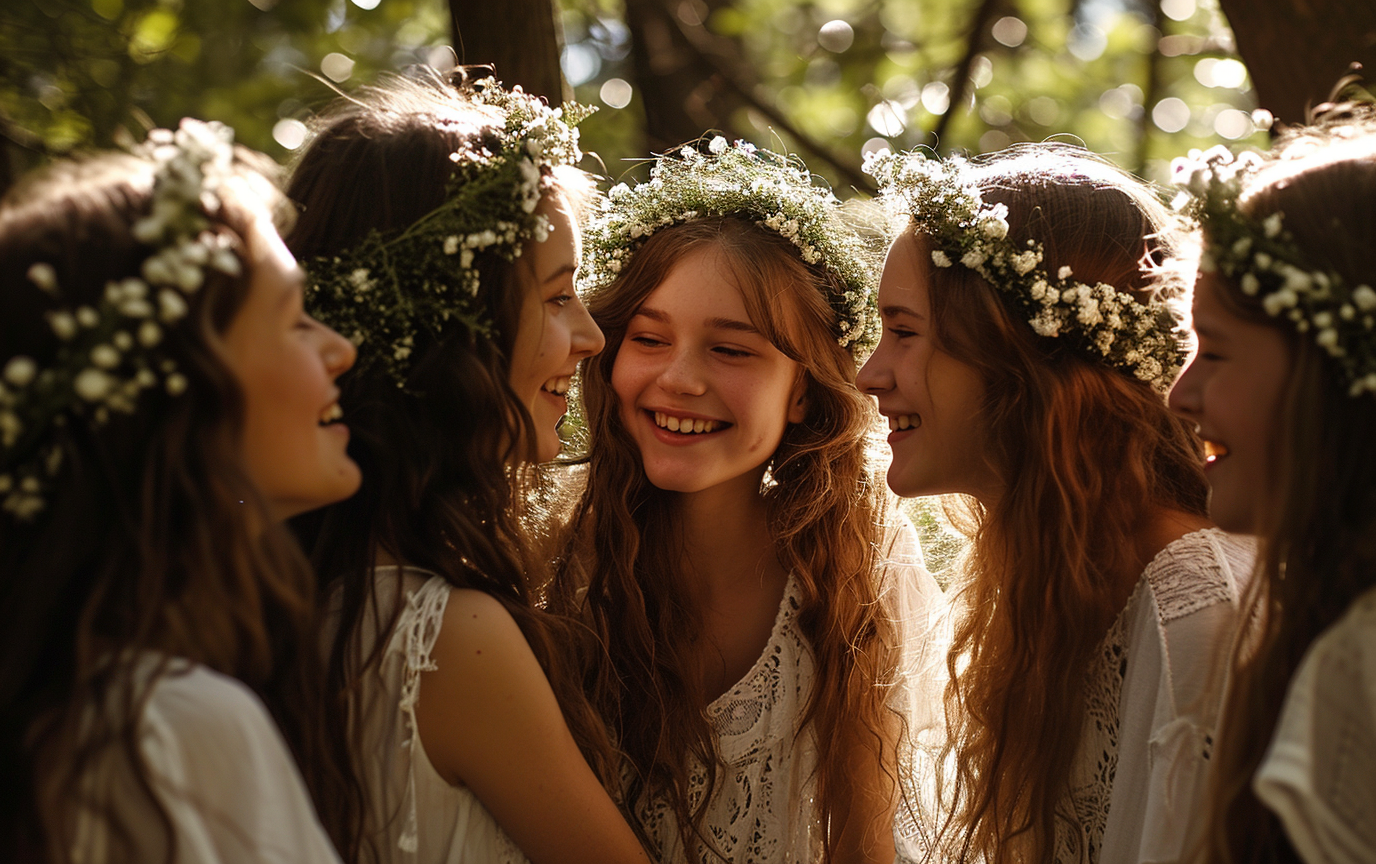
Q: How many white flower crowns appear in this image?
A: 5